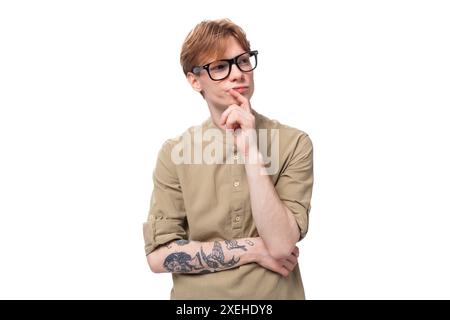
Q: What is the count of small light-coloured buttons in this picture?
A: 3